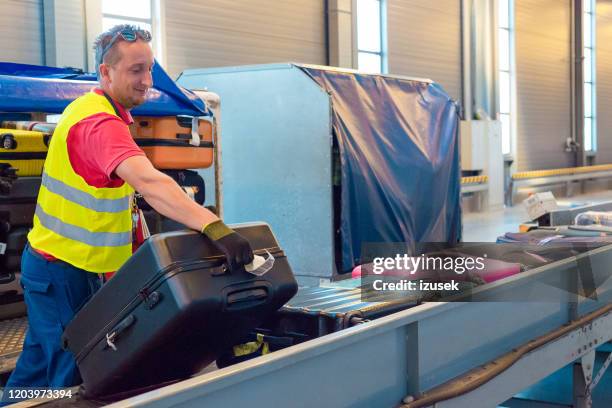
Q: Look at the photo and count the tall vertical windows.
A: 4